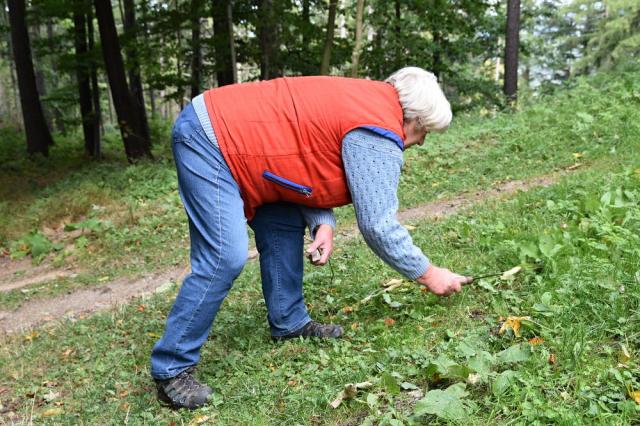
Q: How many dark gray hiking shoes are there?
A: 2